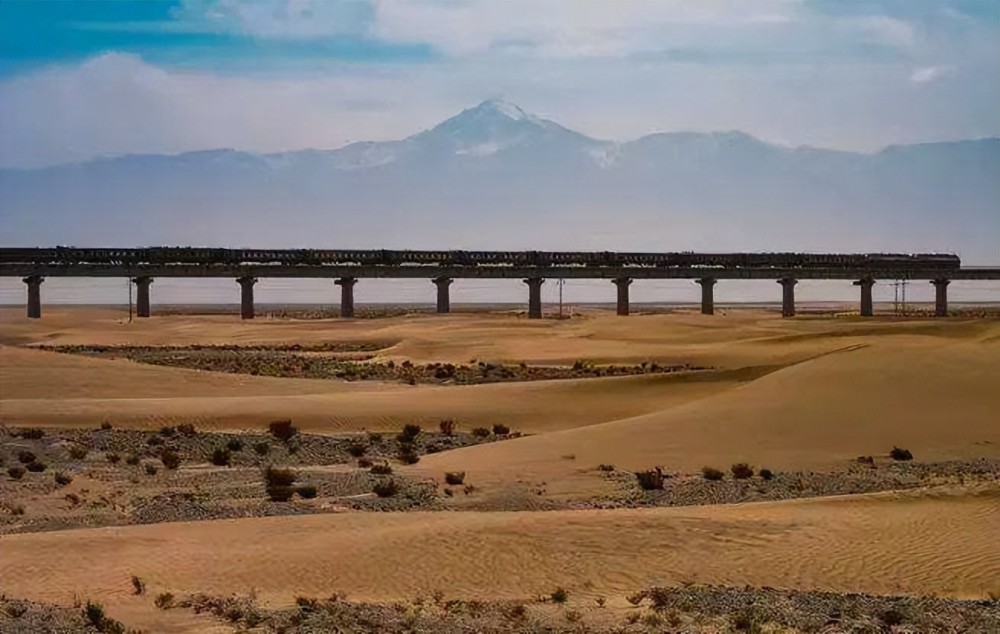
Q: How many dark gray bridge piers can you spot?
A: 11